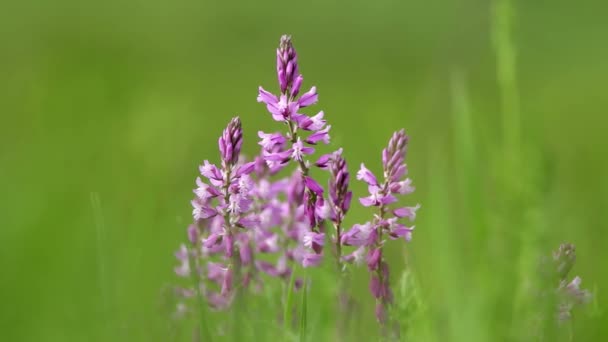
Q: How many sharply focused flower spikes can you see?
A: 4